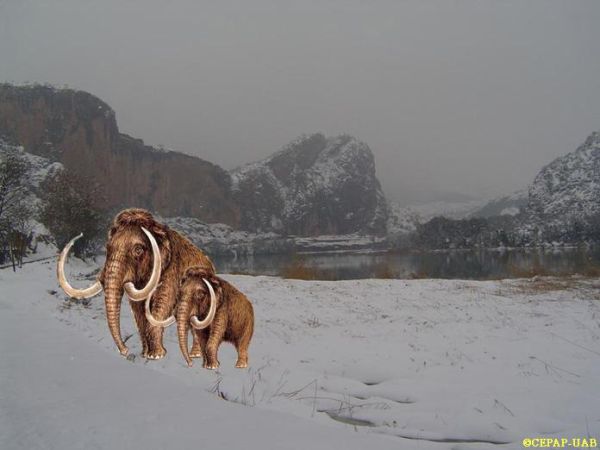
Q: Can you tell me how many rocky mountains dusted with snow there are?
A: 3